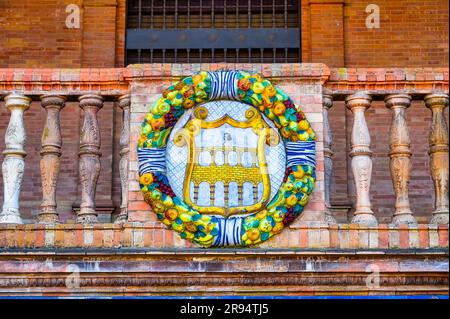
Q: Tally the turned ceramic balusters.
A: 8